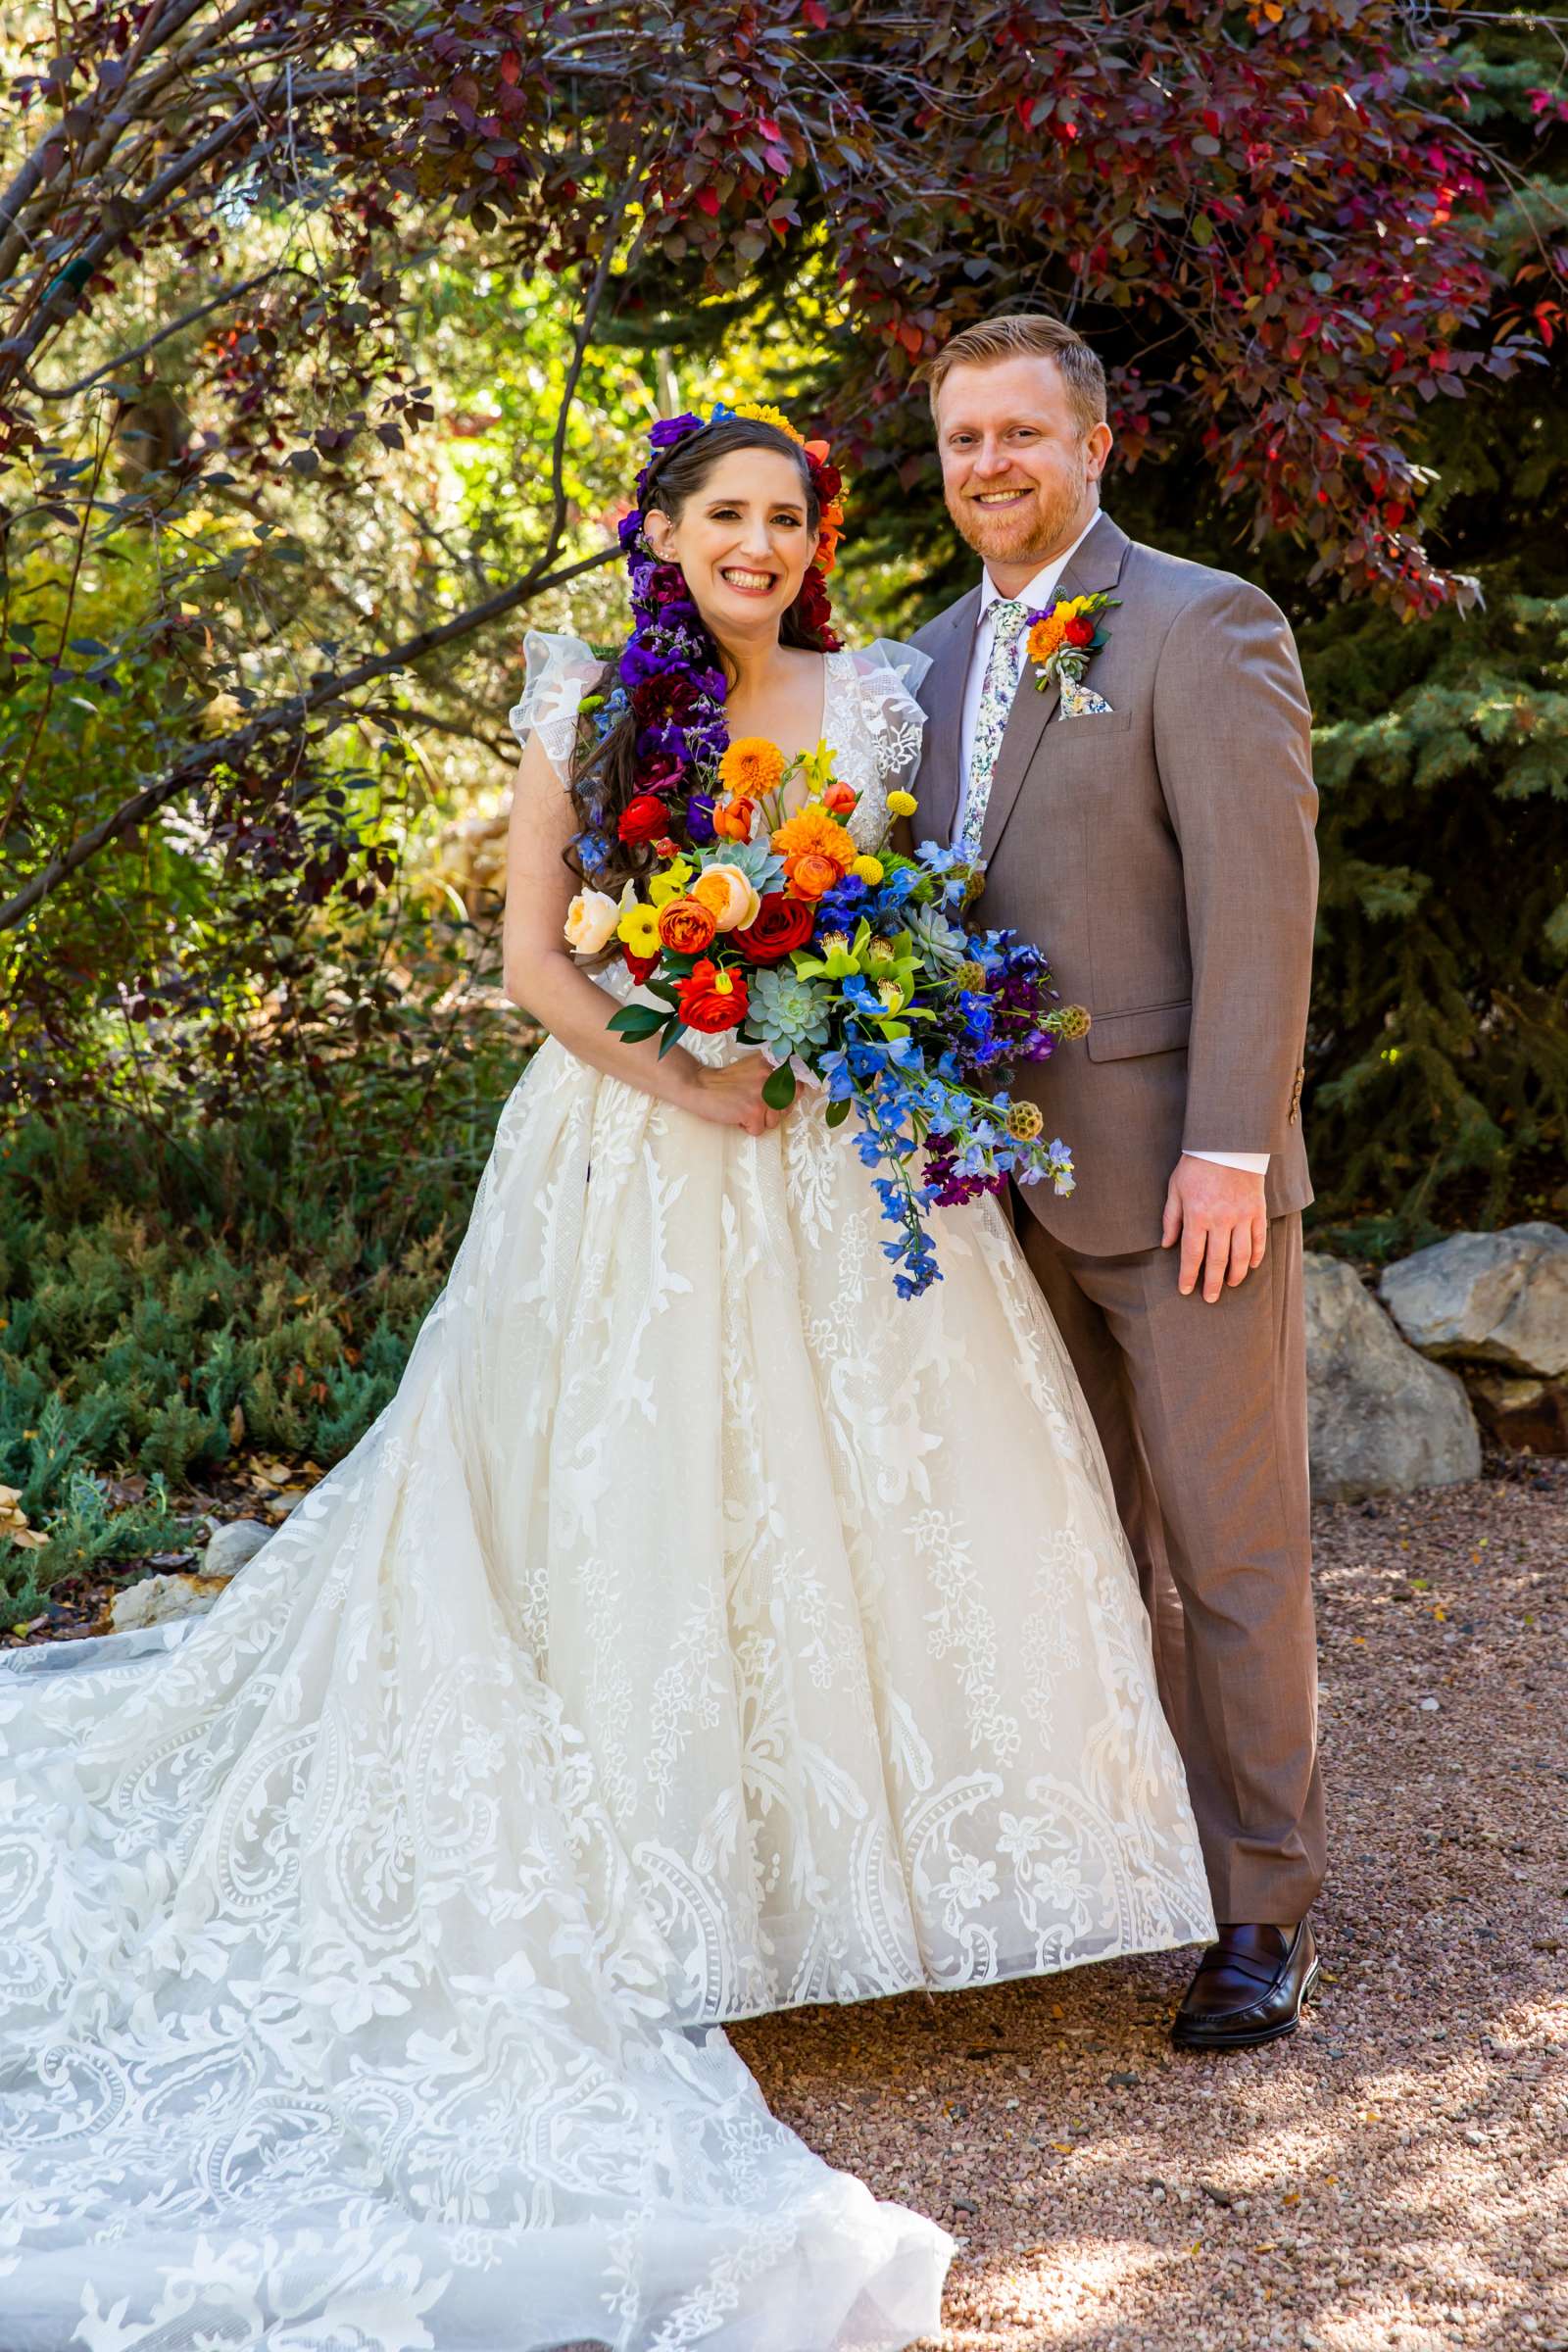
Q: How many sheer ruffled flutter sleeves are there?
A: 2